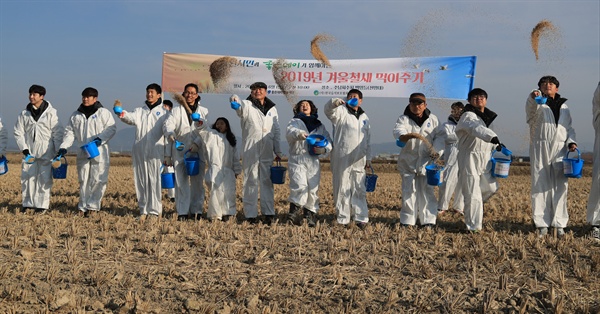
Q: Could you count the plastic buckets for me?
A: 11